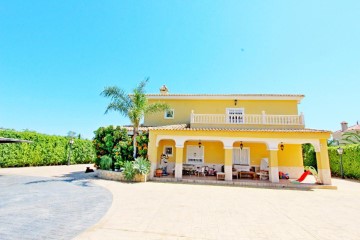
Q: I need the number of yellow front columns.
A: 5